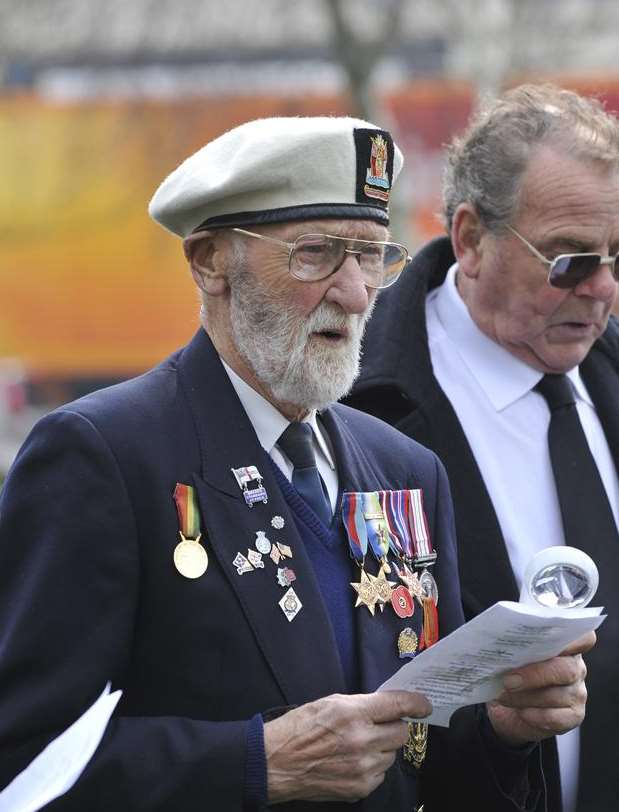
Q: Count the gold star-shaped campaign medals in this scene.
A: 3